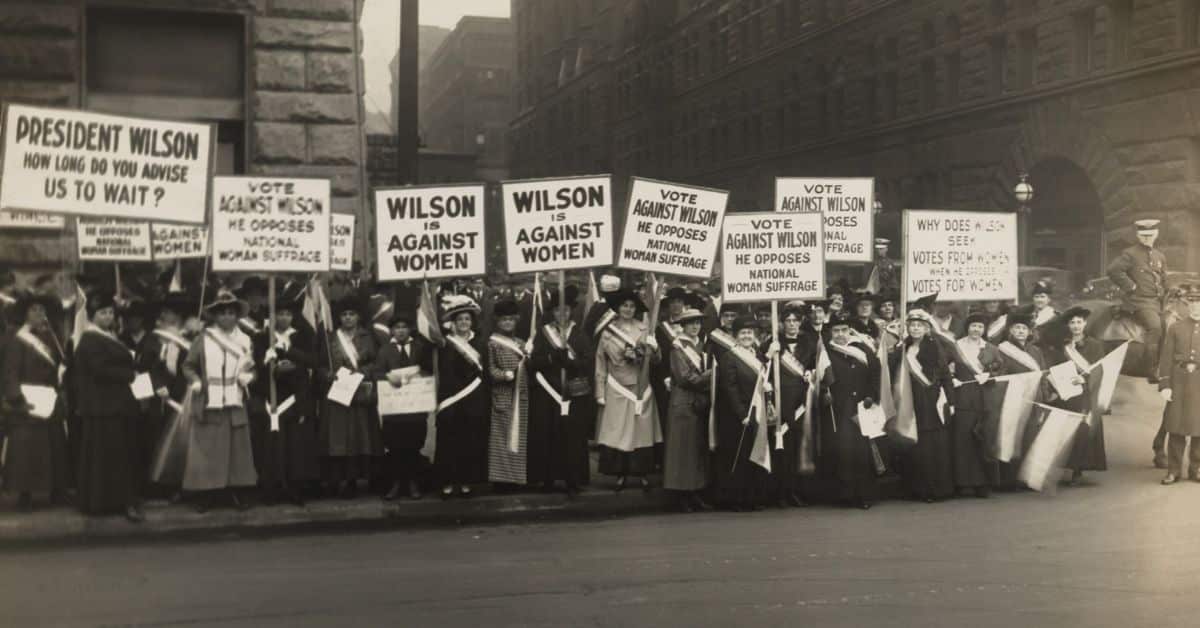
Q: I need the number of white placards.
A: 12